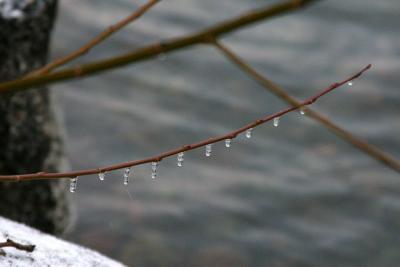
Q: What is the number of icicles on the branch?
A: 11